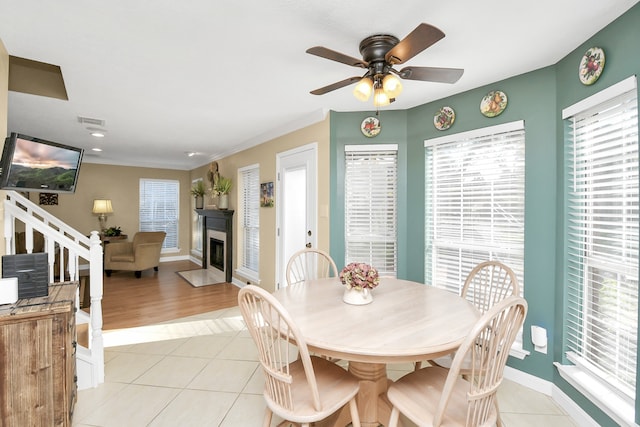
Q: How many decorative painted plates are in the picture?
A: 4